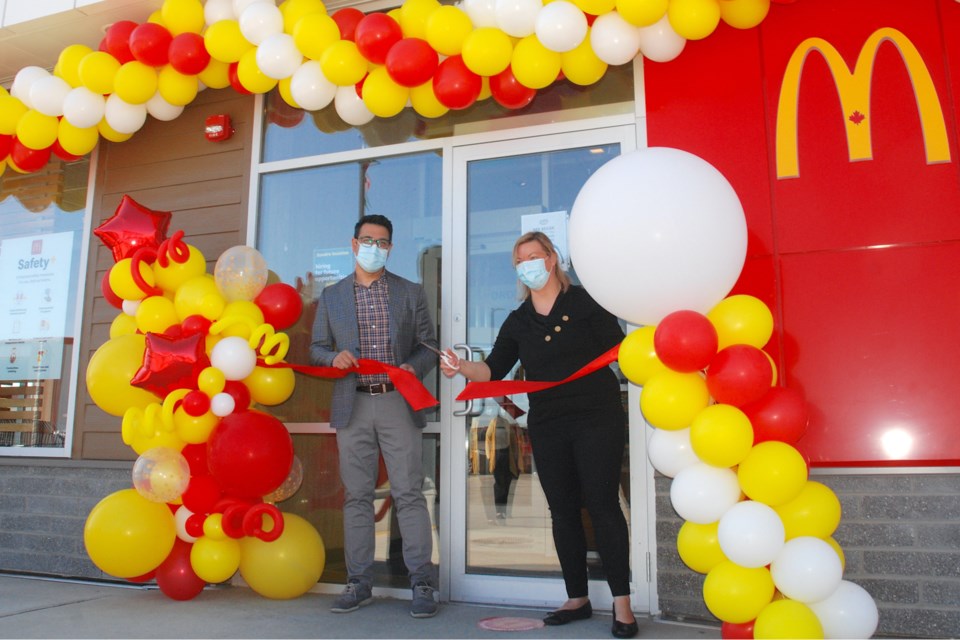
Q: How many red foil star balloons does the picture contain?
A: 2